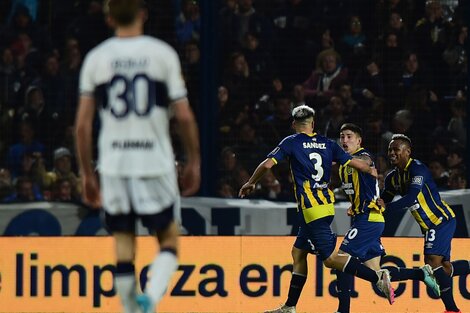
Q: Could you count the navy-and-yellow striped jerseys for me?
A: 3